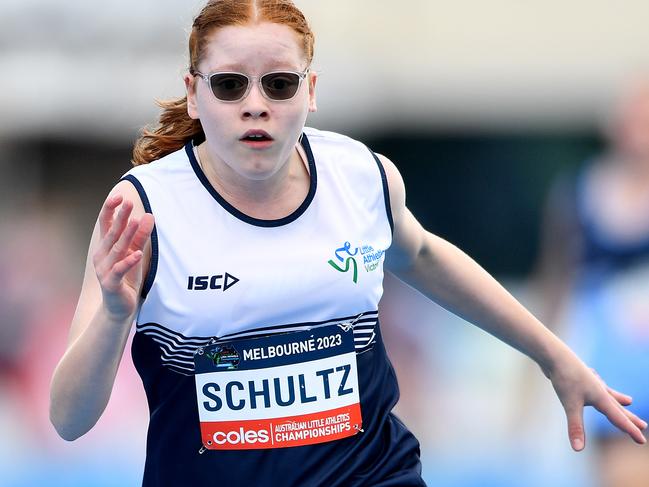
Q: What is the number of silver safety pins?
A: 4